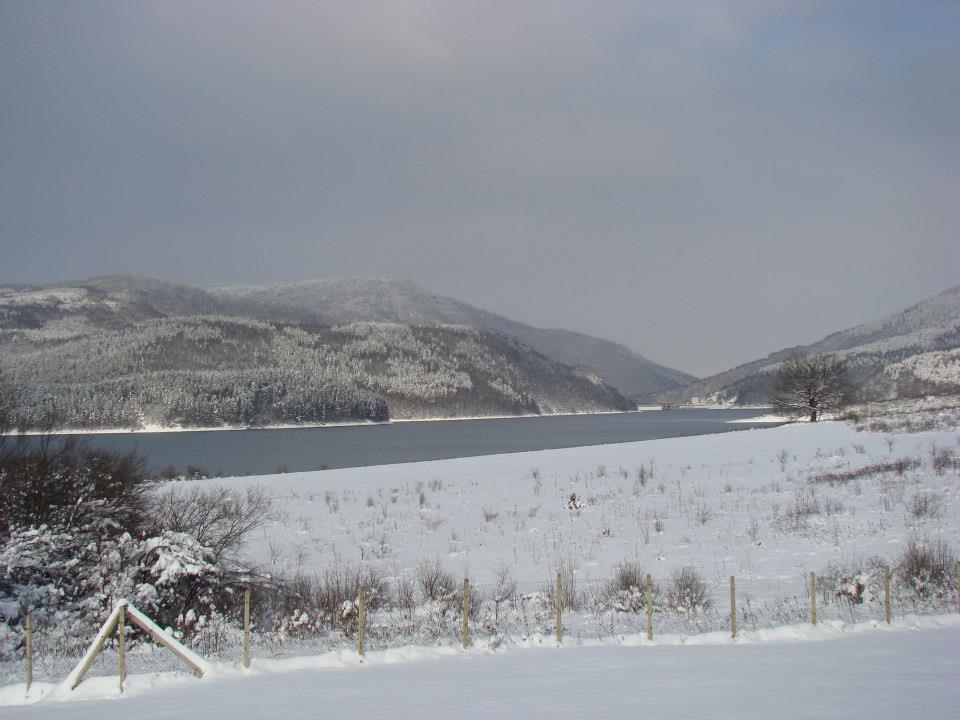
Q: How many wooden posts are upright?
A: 11